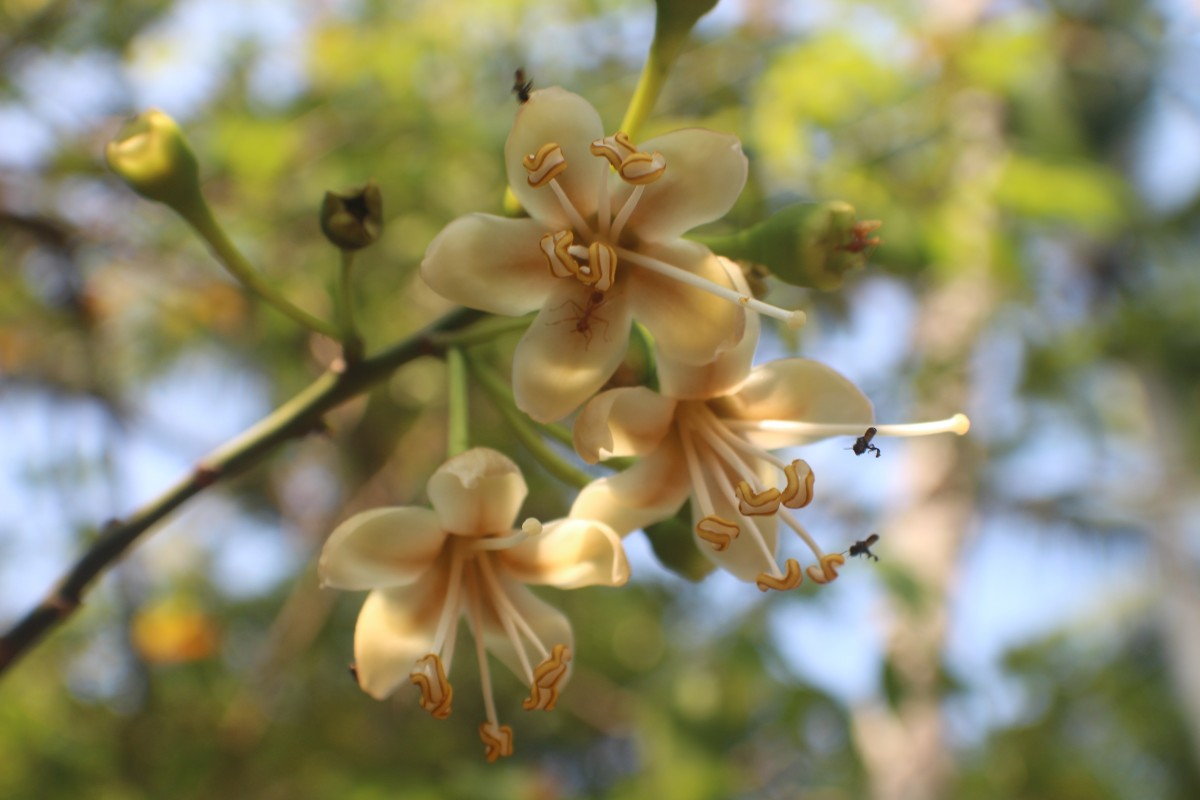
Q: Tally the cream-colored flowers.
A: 3